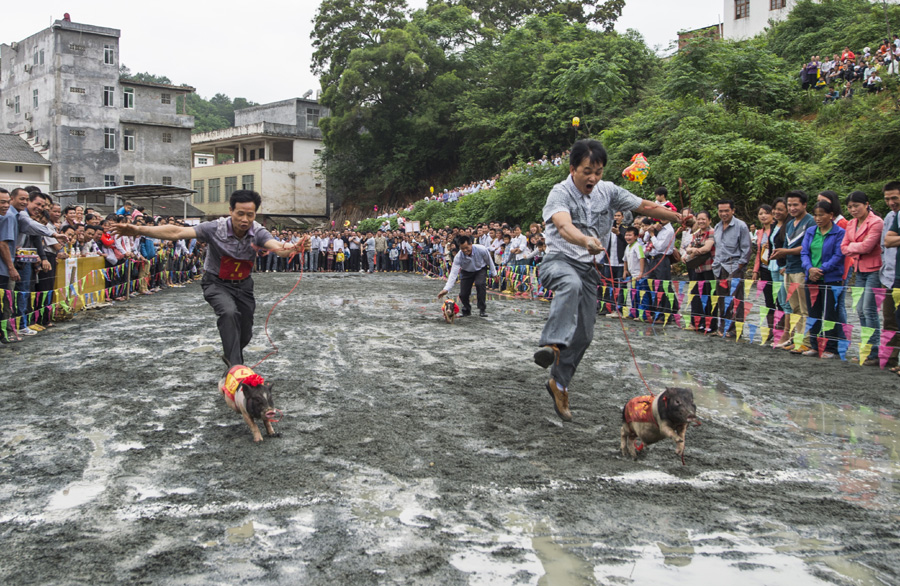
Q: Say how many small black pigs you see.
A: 3